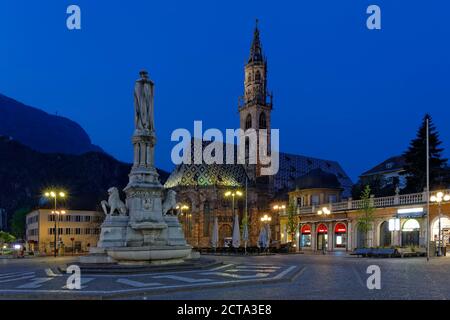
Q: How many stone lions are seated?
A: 2